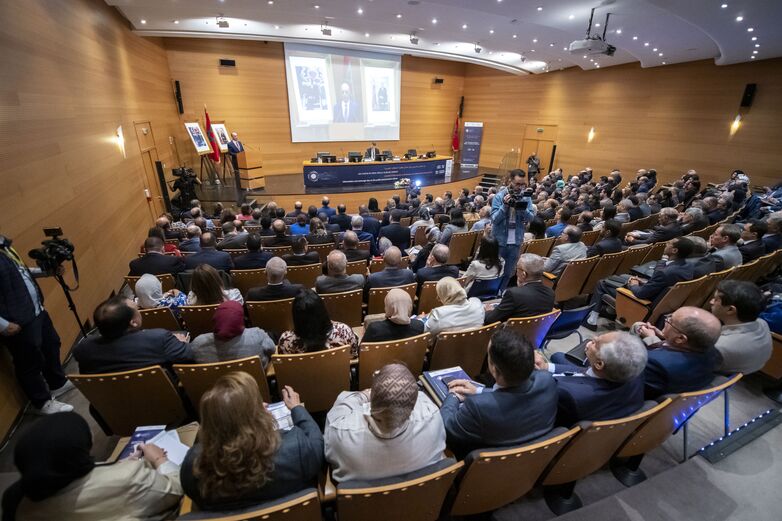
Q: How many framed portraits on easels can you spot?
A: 2